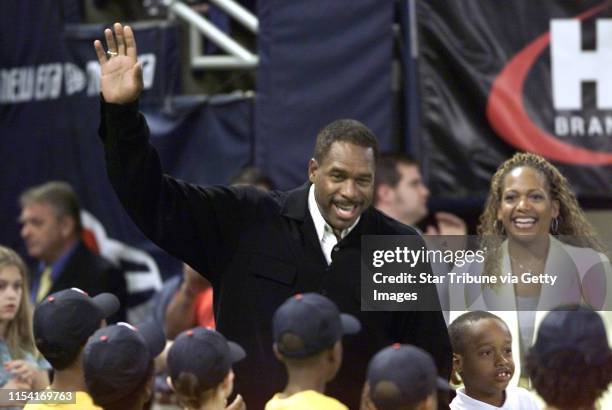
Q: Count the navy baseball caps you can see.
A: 6